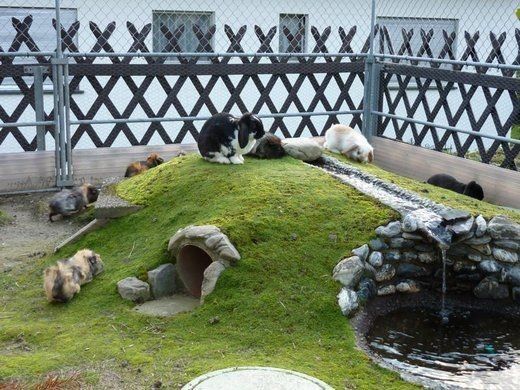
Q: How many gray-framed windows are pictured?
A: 4